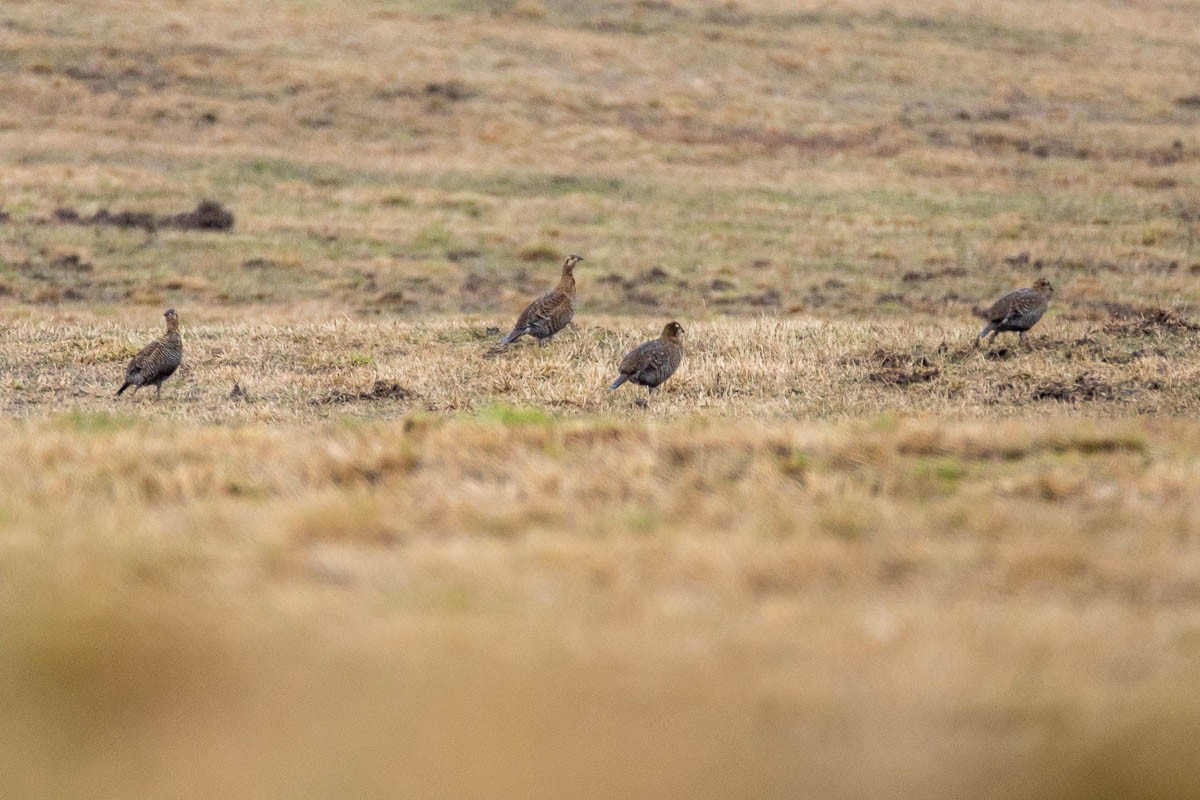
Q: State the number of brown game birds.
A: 4